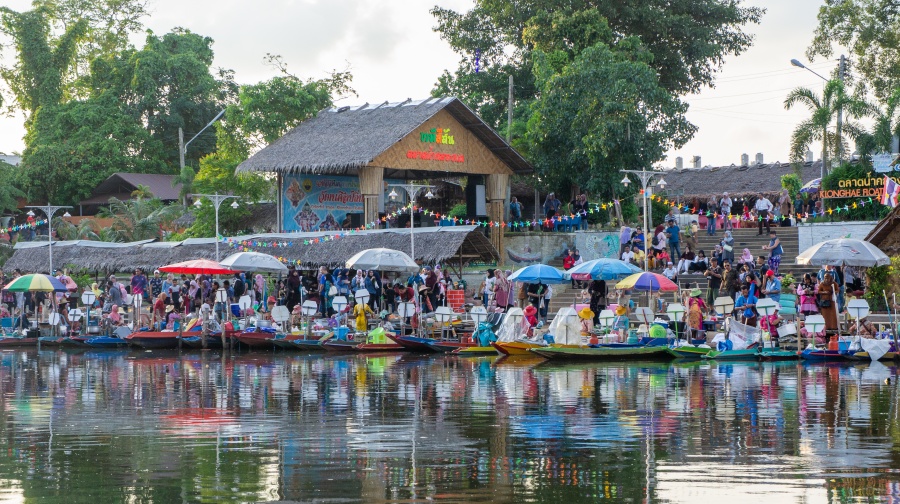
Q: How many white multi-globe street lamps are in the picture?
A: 4